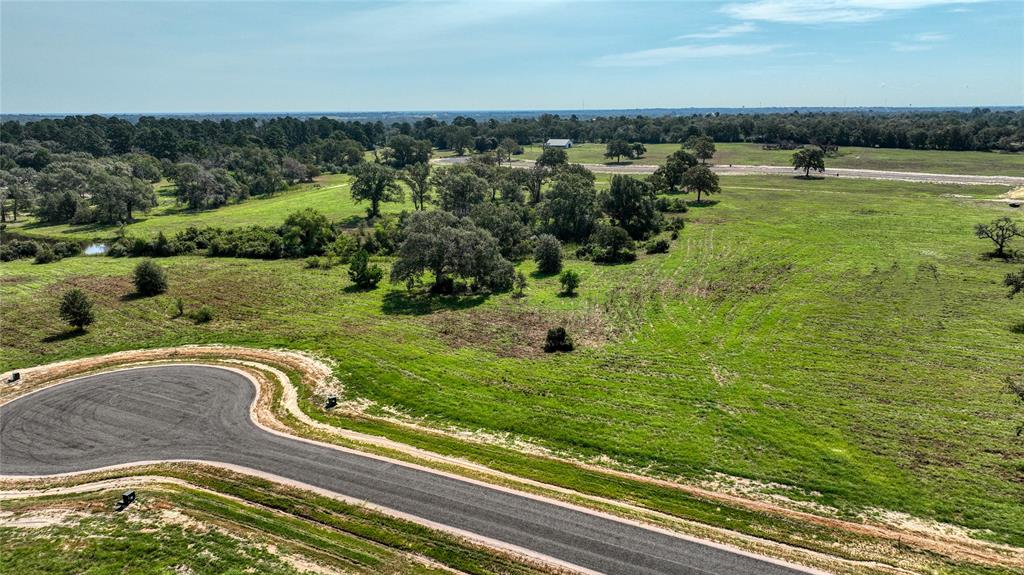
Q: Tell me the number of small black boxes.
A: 3